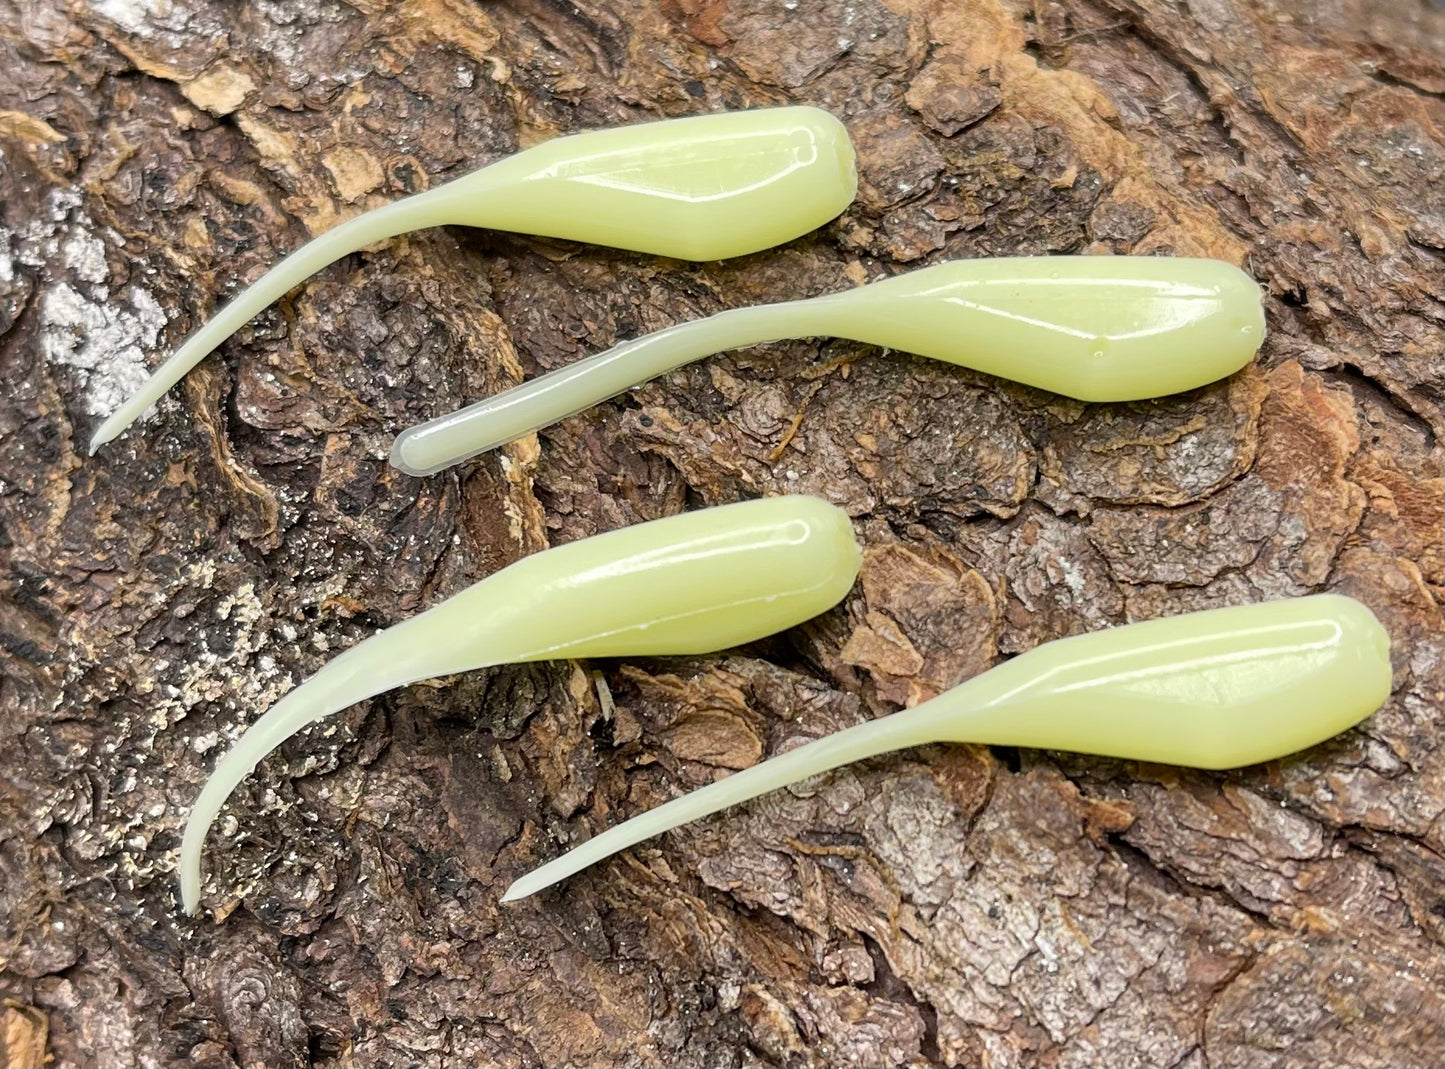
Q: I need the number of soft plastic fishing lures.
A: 4